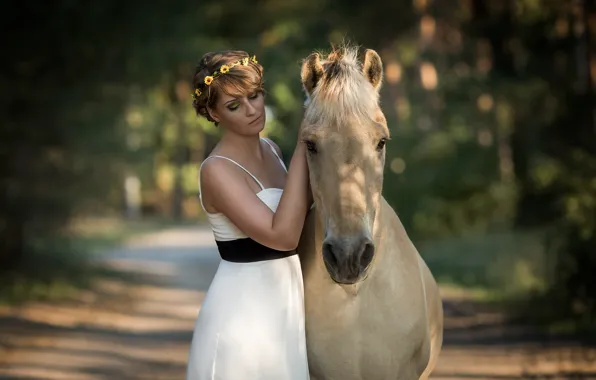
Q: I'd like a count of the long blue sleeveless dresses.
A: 0